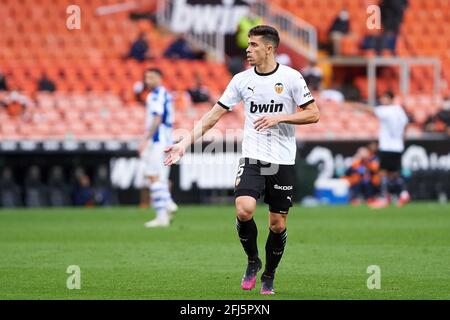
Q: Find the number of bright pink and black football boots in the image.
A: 2